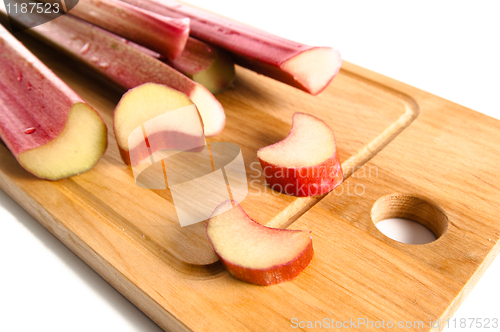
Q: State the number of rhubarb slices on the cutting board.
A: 3